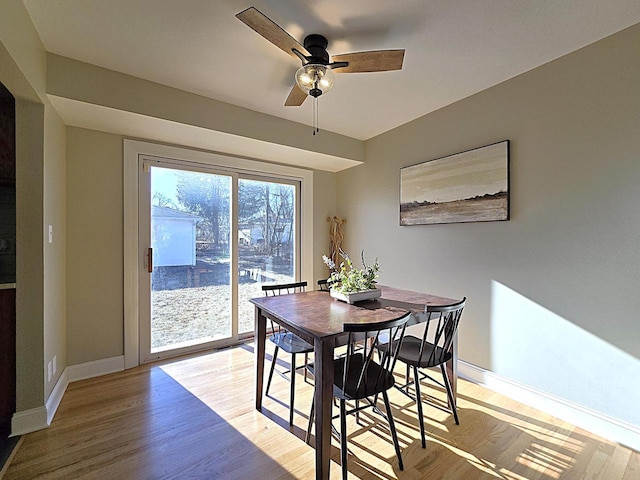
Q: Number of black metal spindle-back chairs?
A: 4